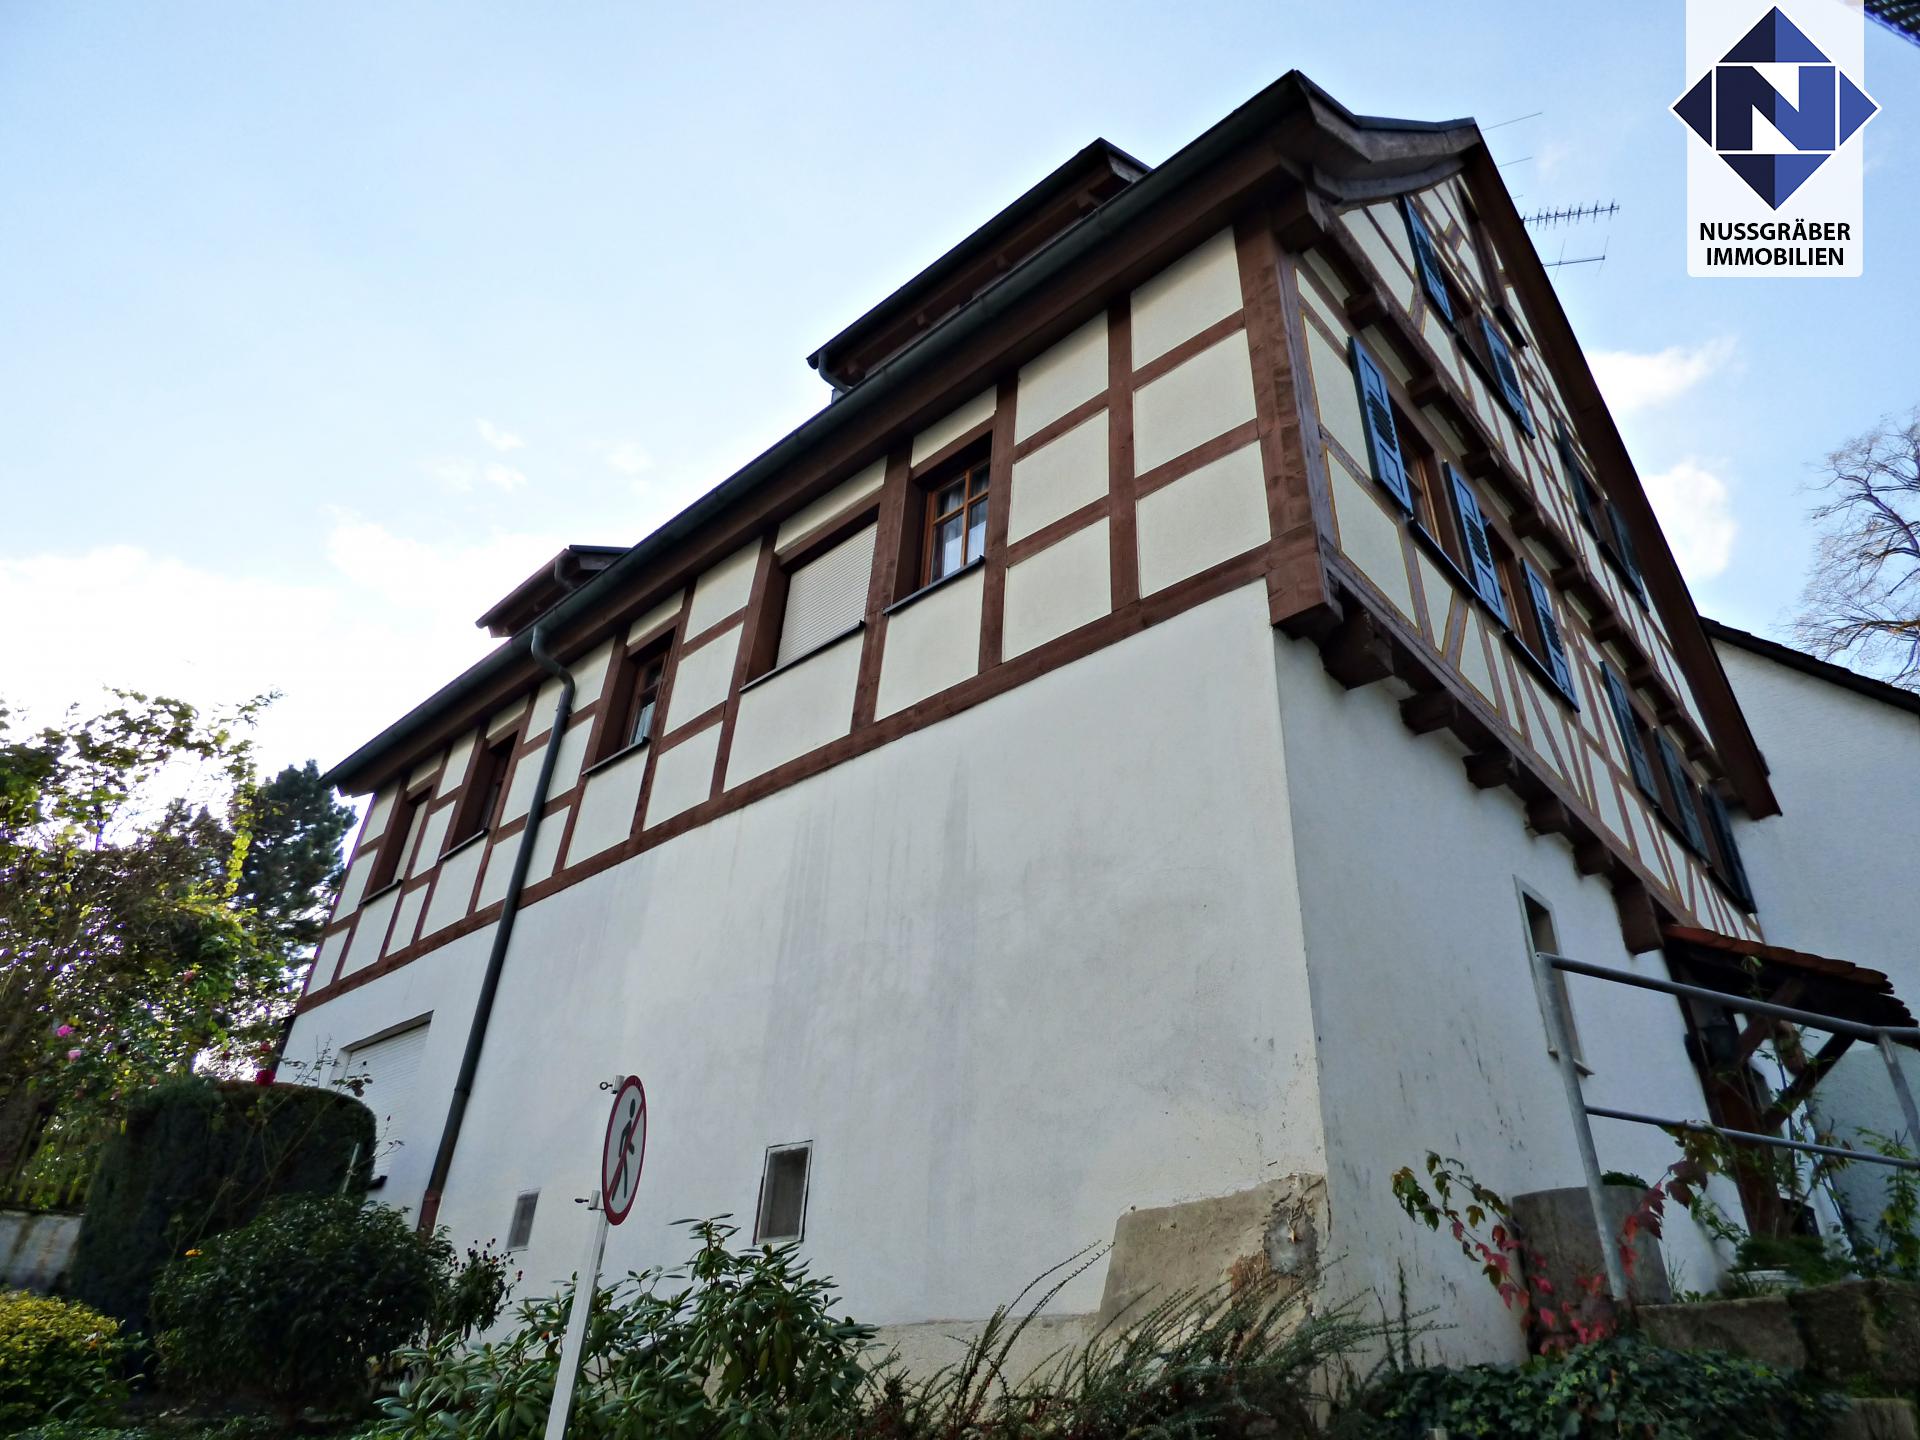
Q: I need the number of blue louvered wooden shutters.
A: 10